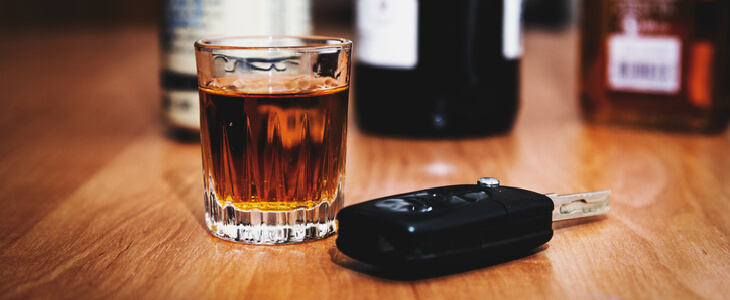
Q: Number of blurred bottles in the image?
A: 3